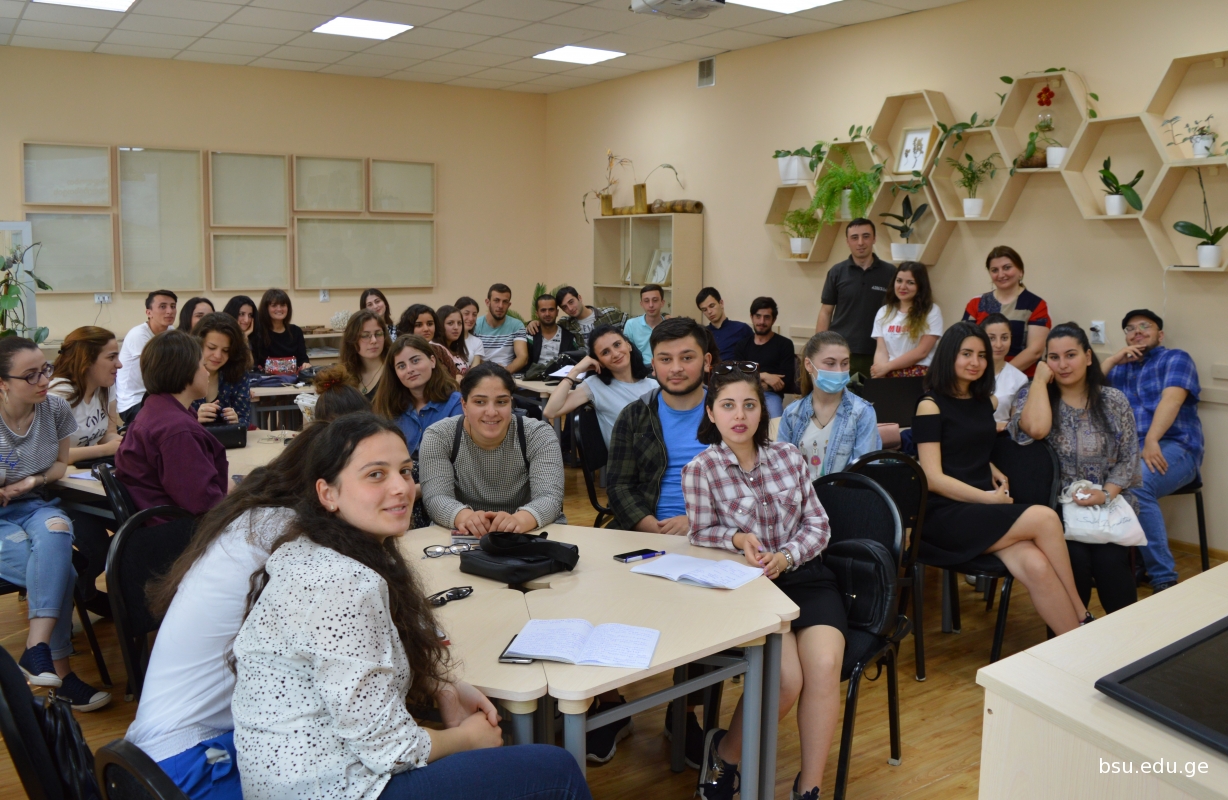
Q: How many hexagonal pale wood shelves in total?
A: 9